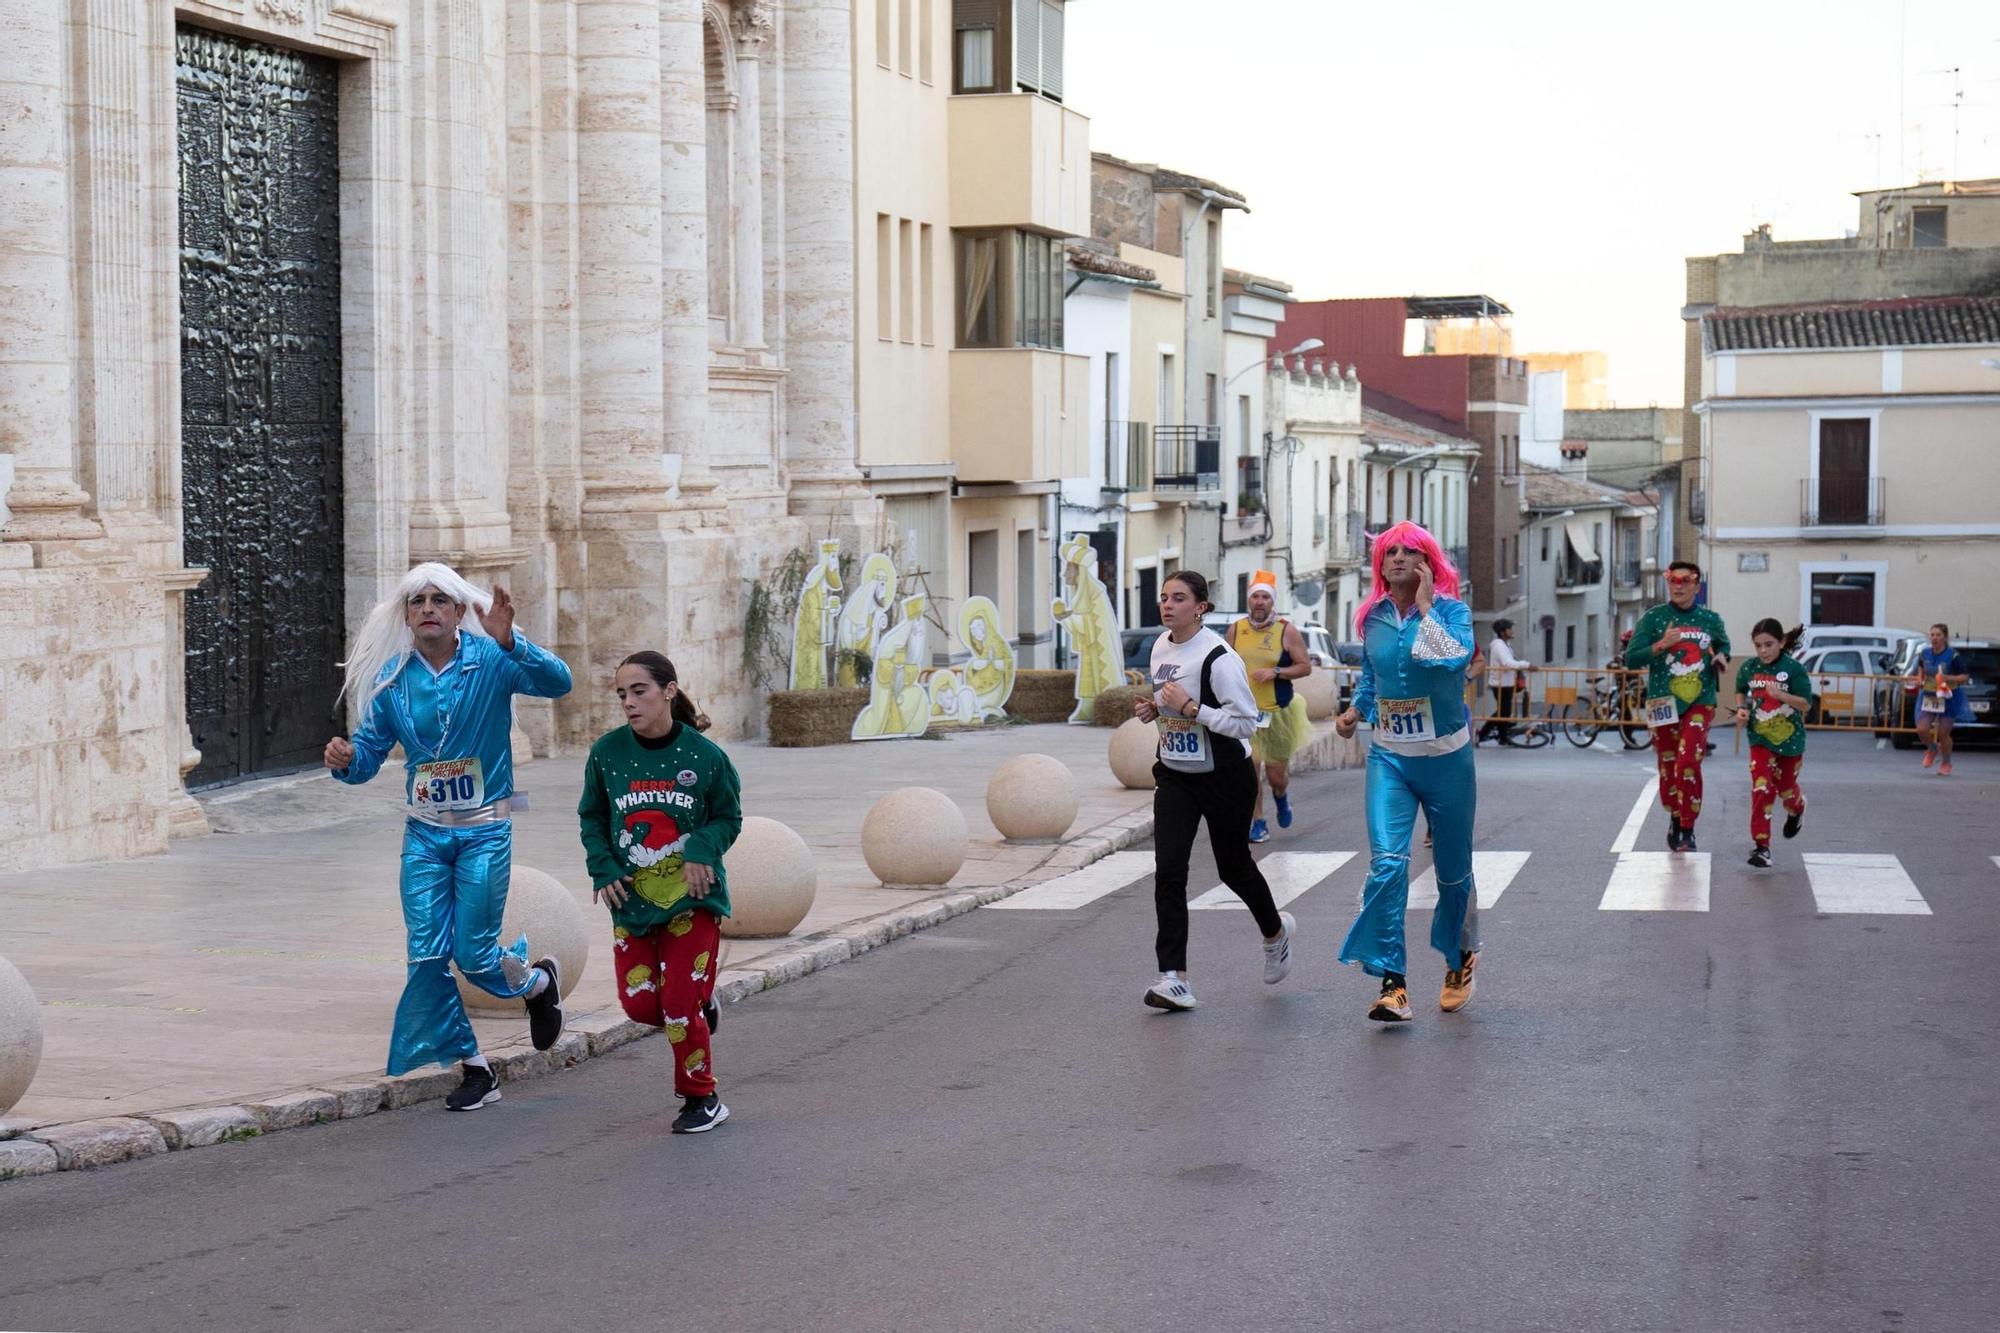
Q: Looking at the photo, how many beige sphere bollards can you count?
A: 7